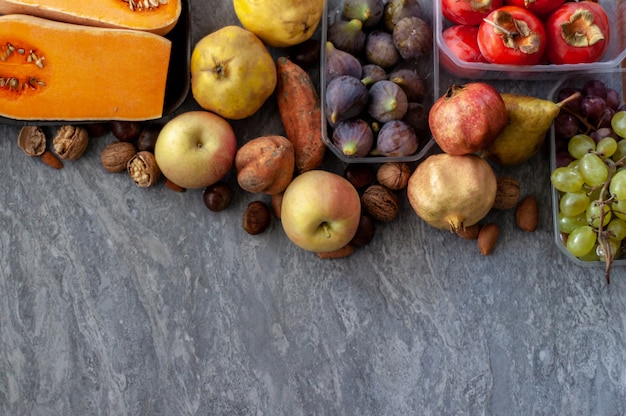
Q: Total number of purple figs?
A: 13